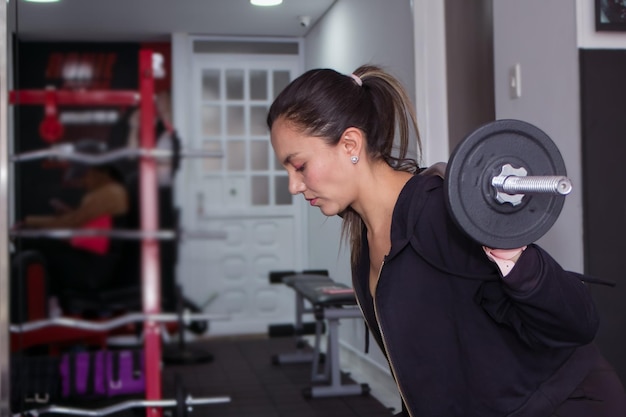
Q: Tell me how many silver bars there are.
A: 5